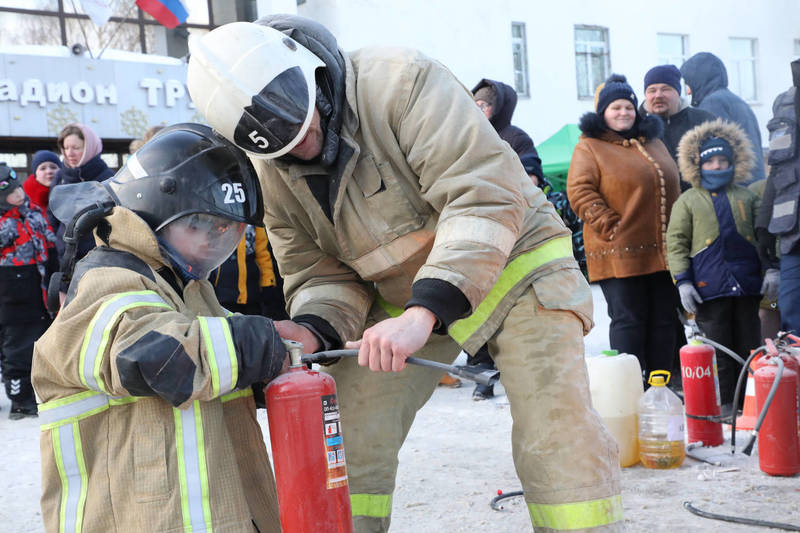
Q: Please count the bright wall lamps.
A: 0